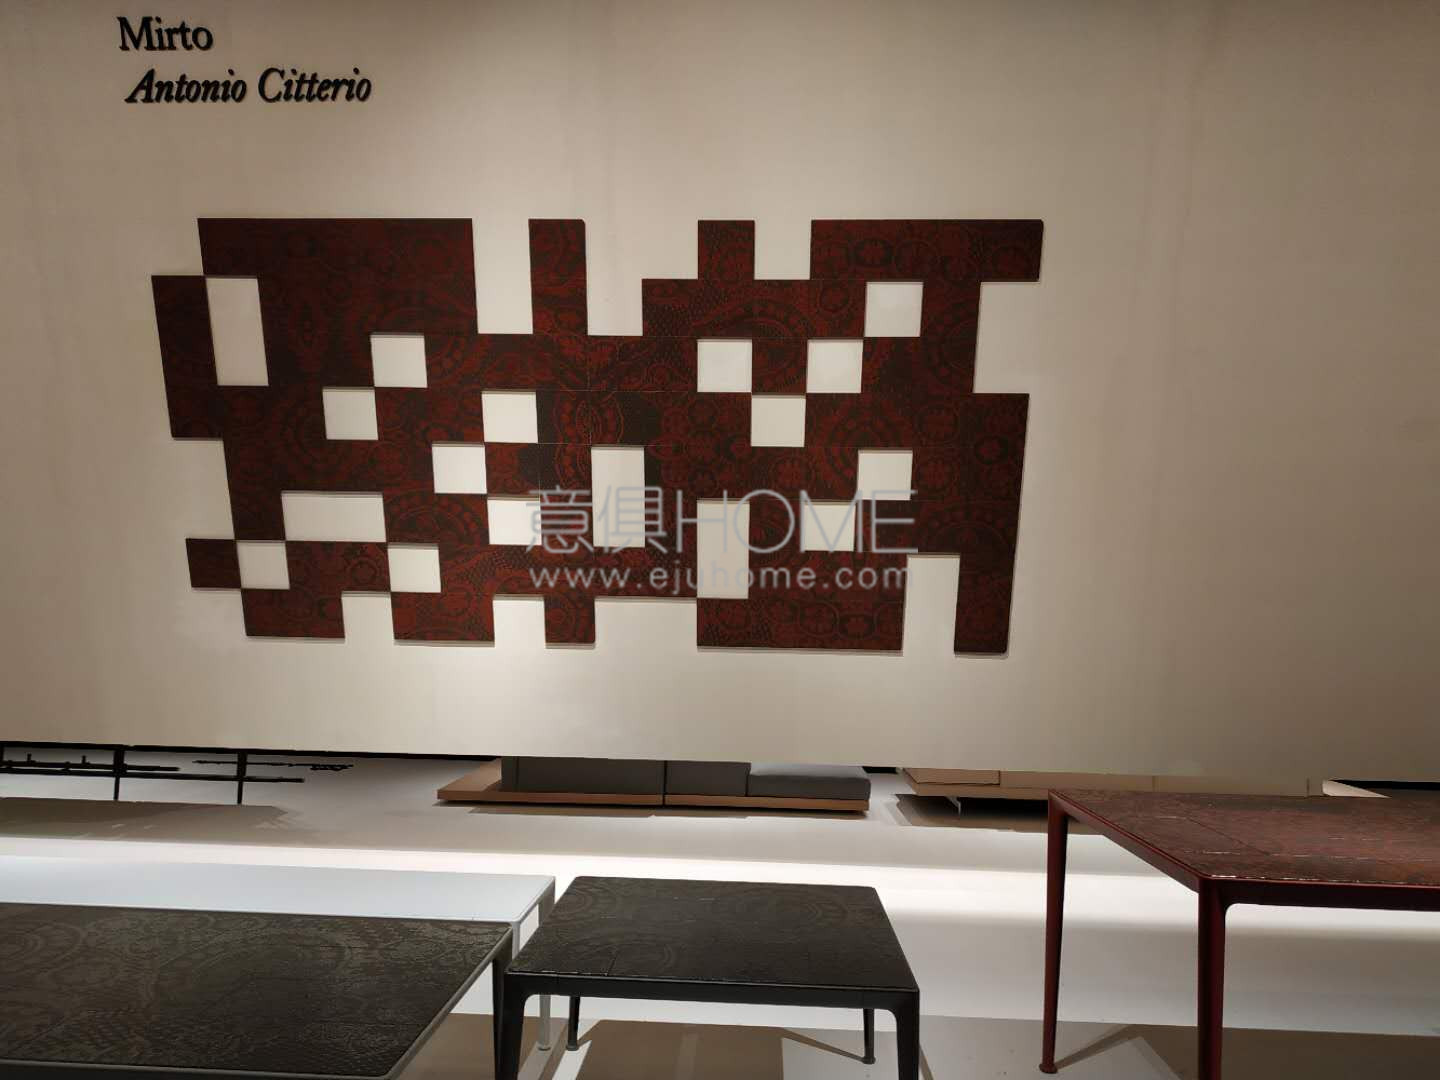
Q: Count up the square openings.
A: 13